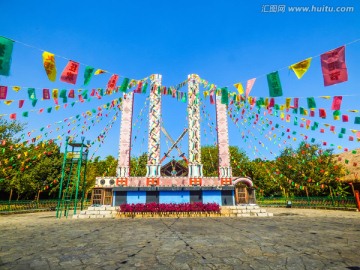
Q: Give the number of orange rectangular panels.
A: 4